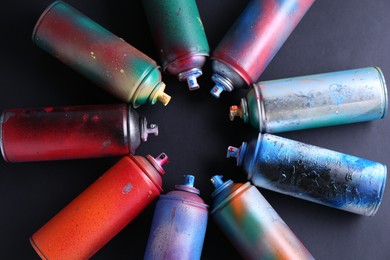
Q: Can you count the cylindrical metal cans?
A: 9